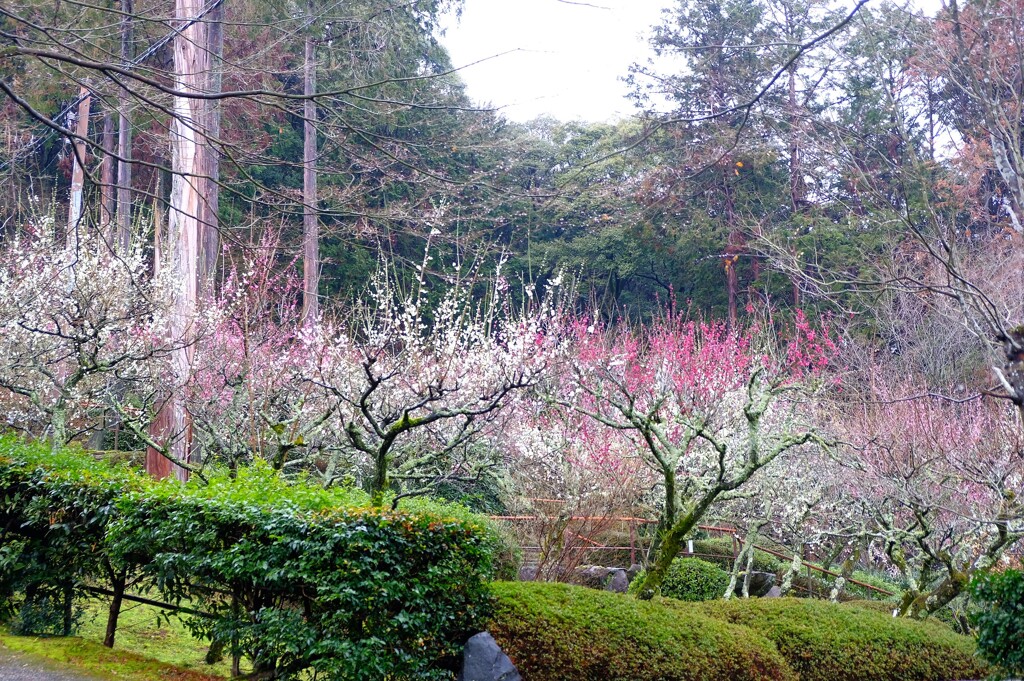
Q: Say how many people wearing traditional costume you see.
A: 0